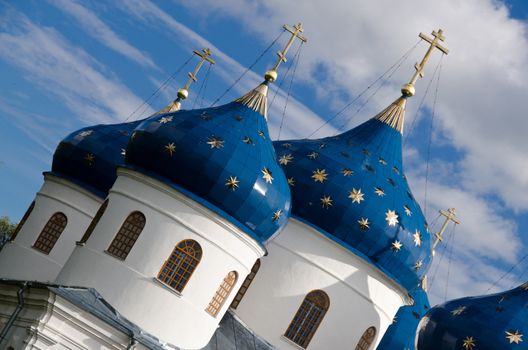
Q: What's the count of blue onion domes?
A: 5